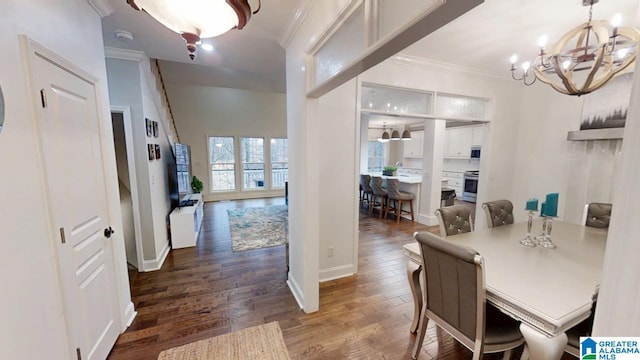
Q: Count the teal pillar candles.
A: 3